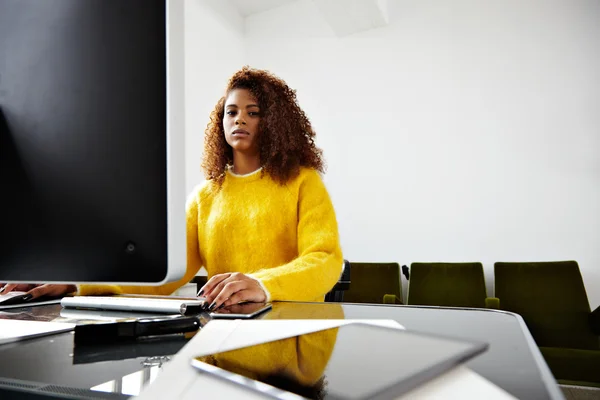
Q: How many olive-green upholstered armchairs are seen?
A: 3